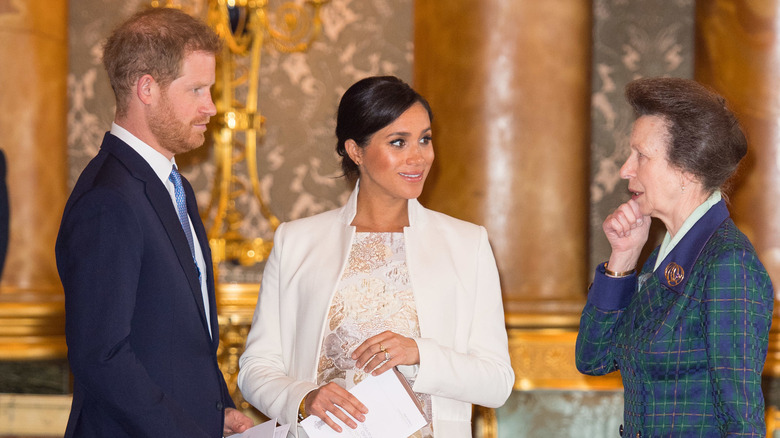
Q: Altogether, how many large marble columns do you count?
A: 3